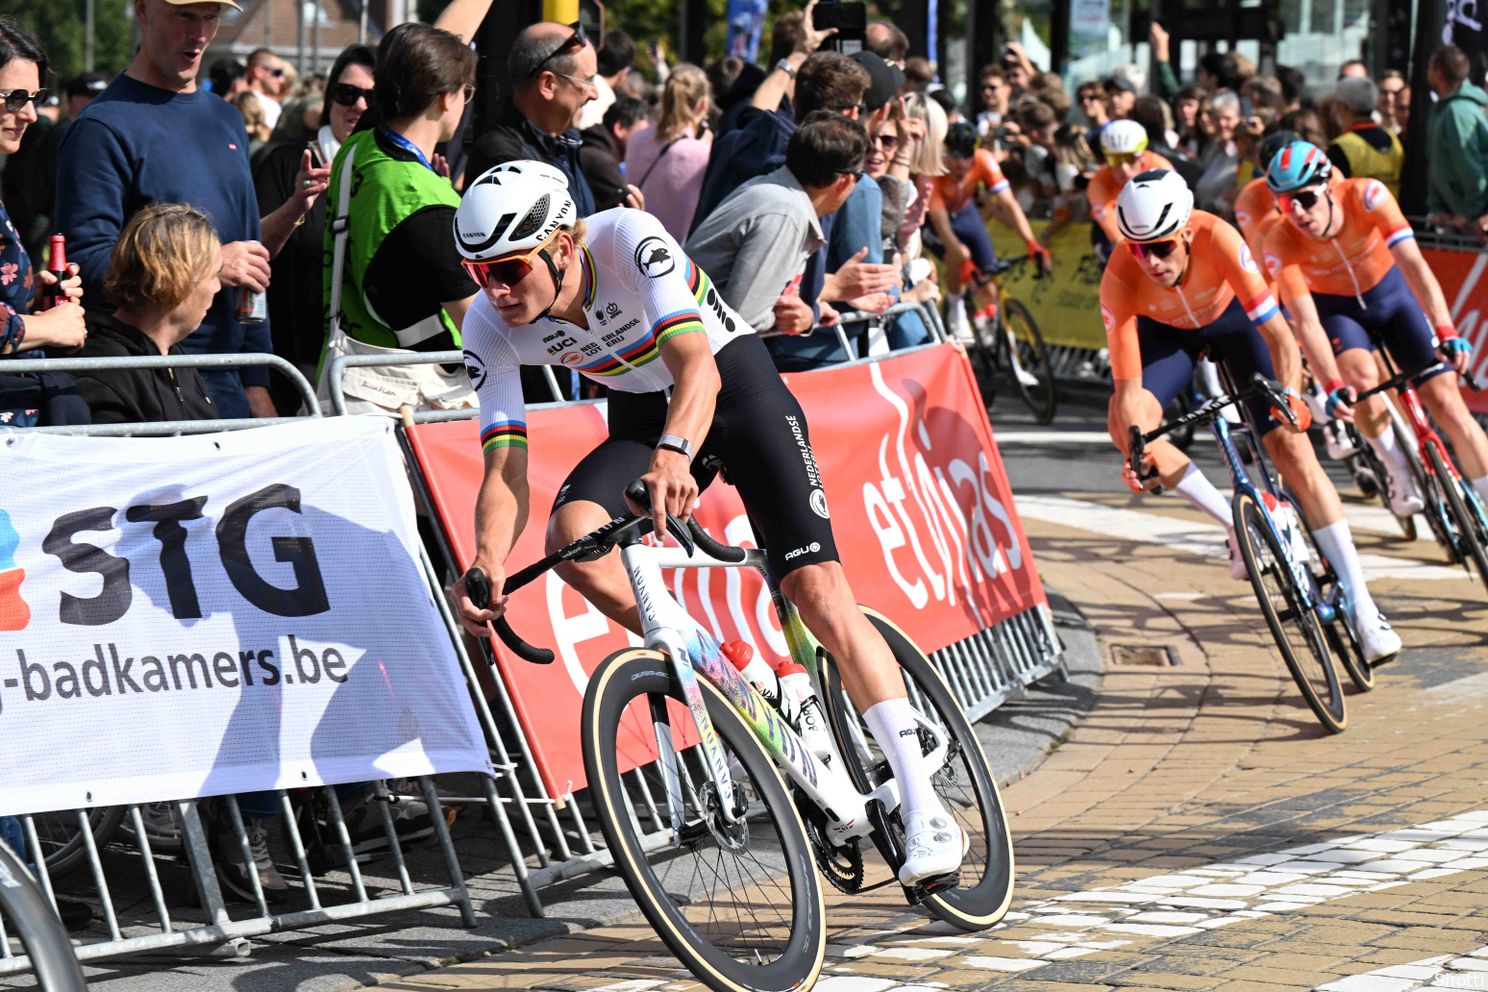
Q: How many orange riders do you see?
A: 5